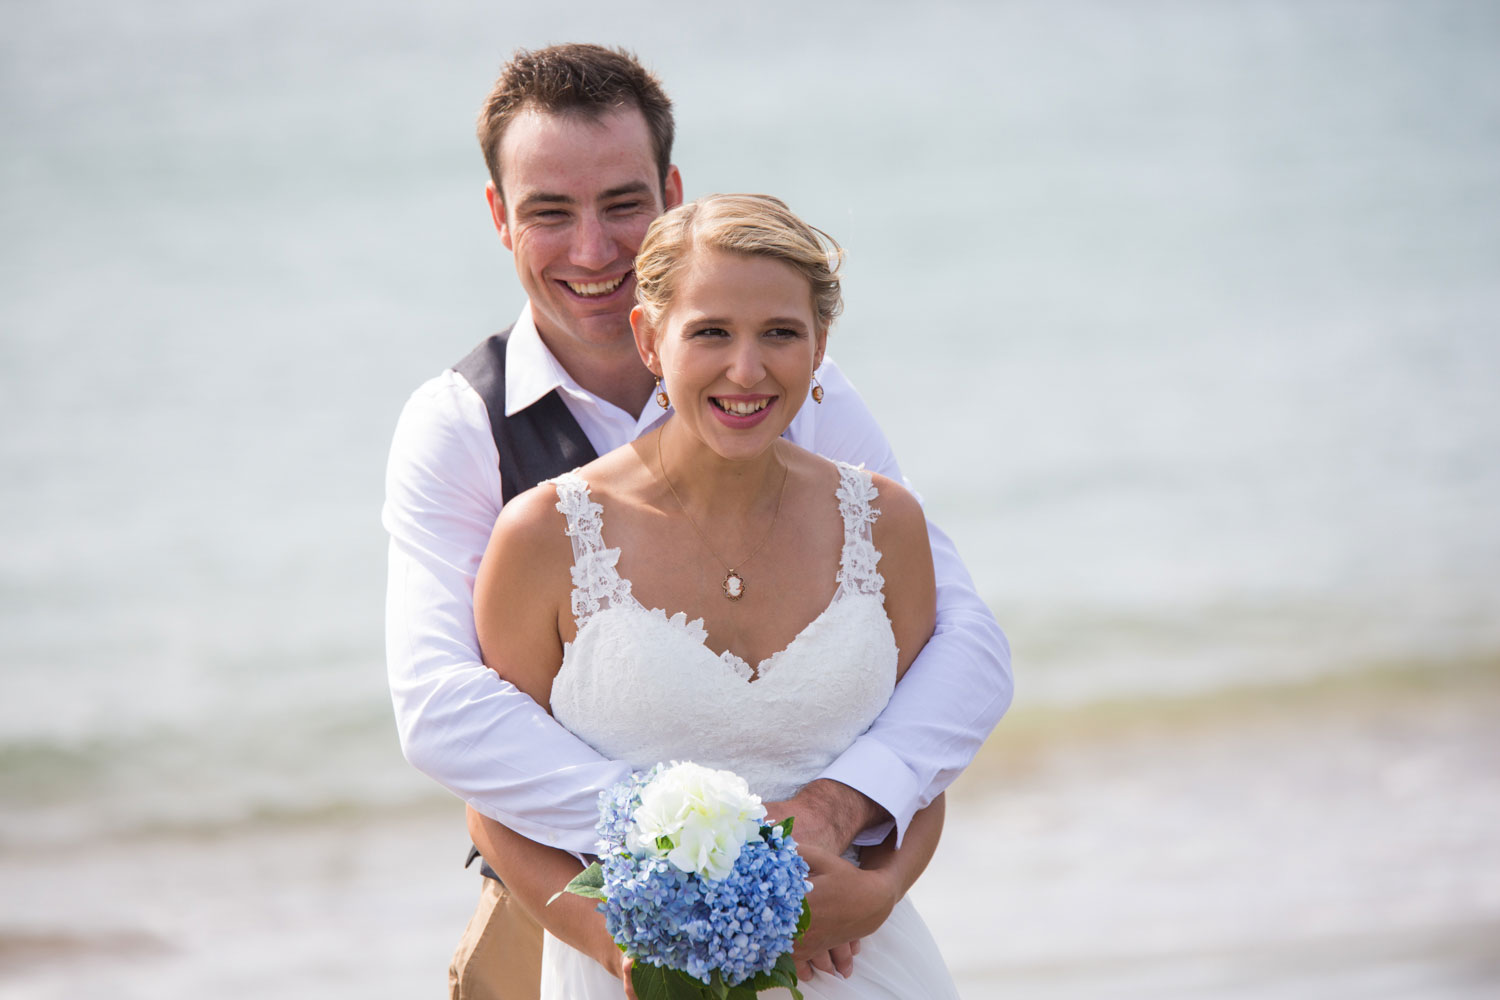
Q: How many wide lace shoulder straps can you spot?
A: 2